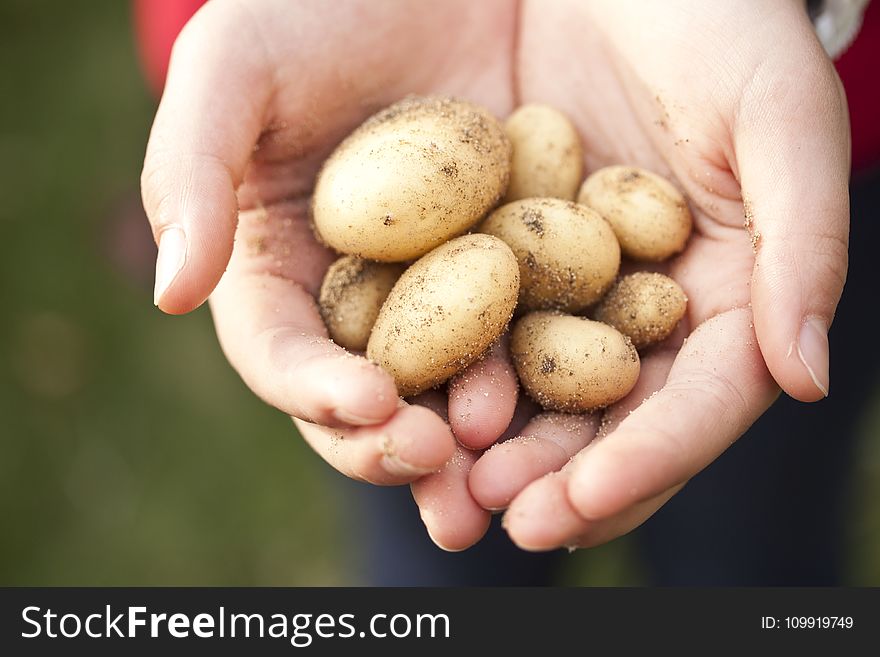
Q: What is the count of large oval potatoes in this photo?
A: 2